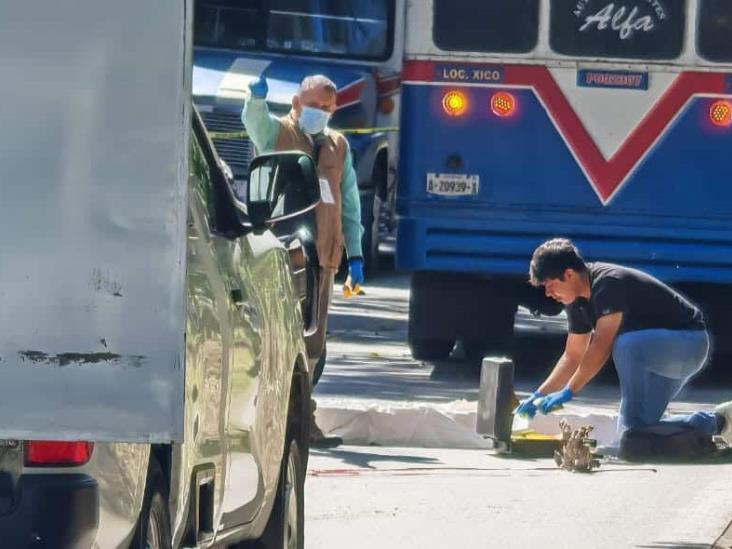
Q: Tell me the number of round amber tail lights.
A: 3